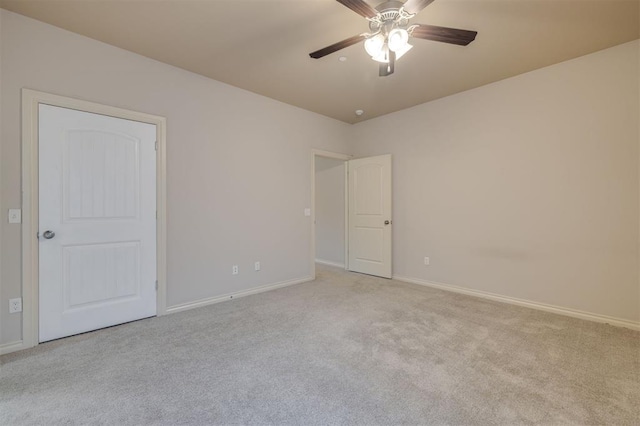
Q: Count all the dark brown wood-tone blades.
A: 5